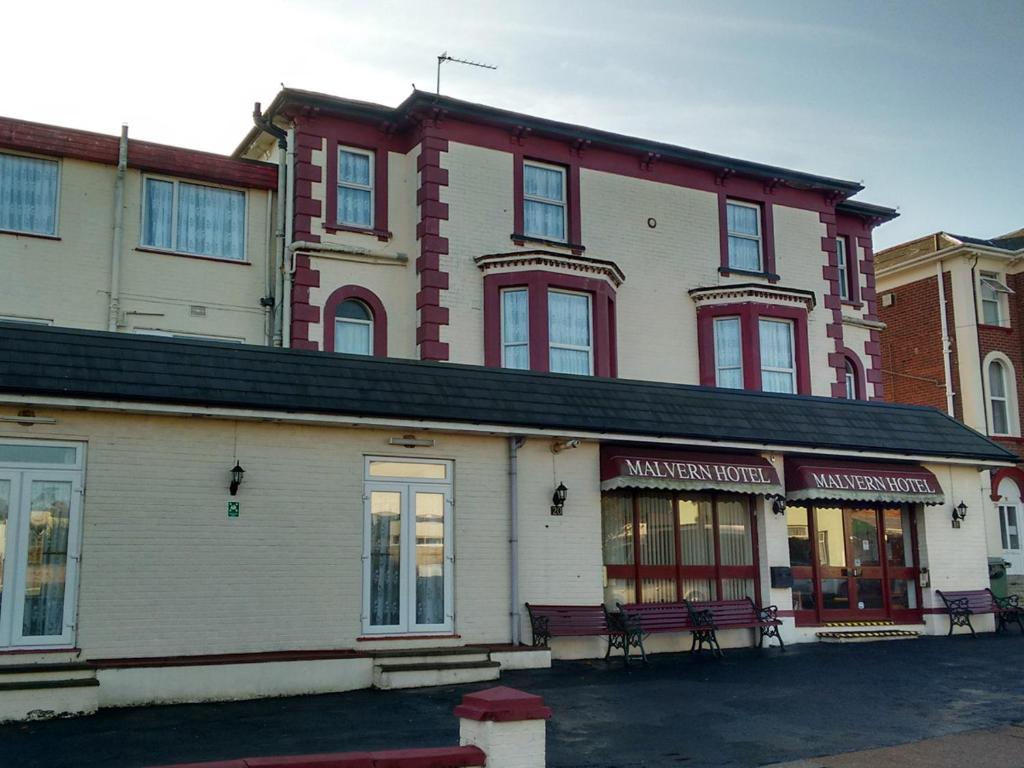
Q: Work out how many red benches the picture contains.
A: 4